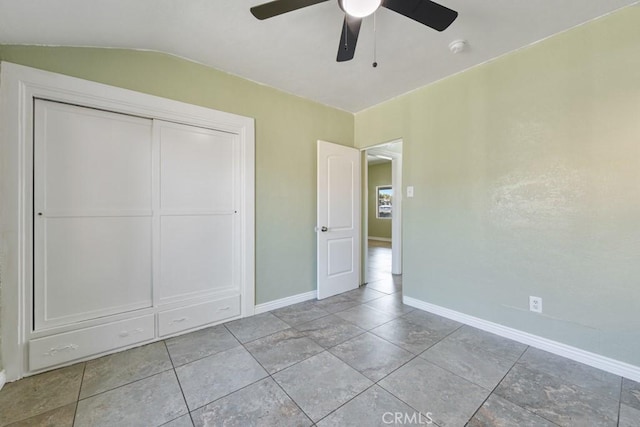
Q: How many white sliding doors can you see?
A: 2